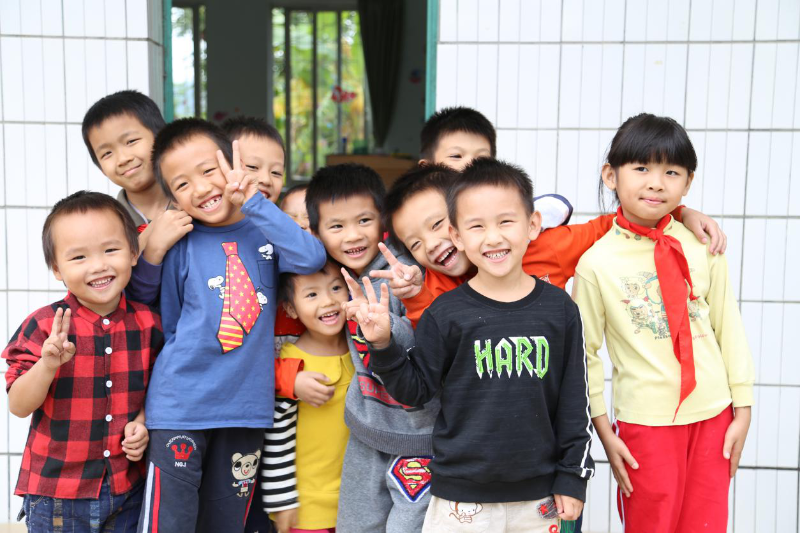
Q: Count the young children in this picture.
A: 11